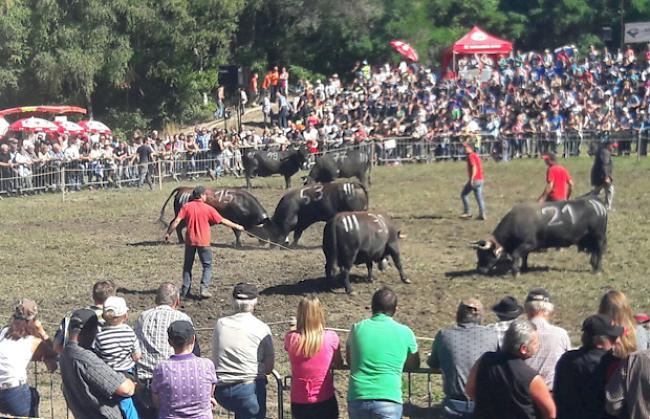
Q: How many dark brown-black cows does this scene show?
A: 6